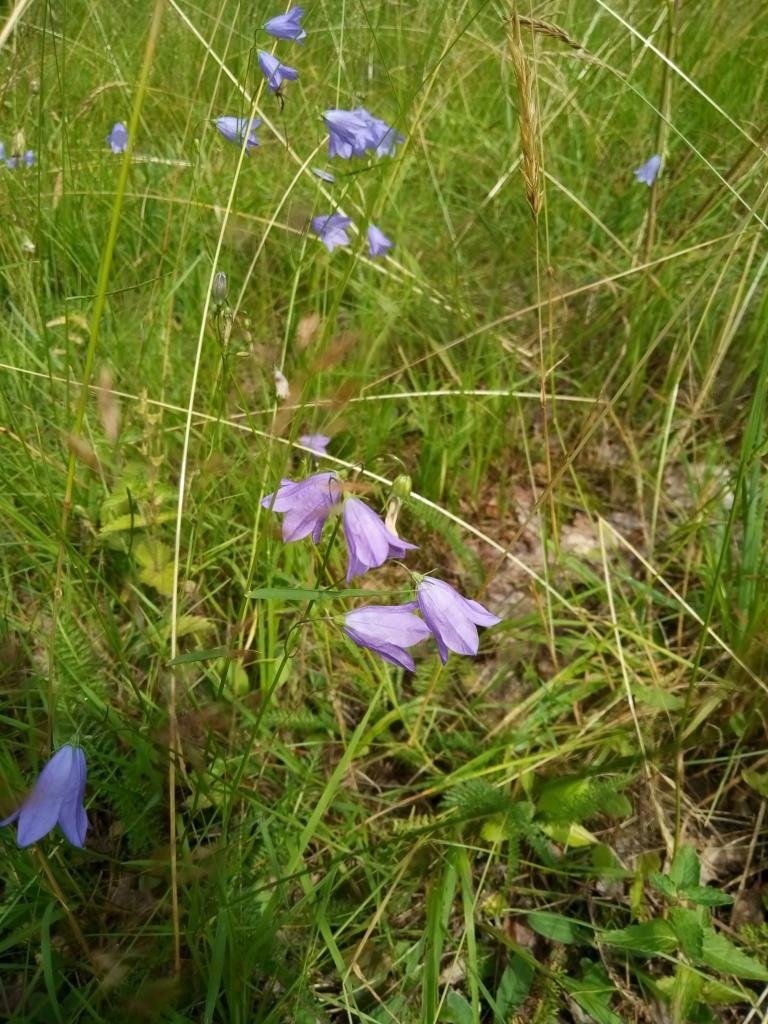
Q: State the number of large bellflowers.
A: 5